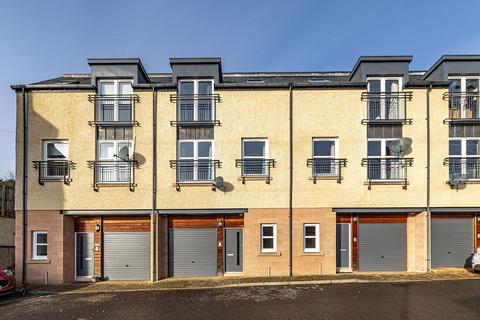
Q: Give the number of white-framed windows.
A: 14